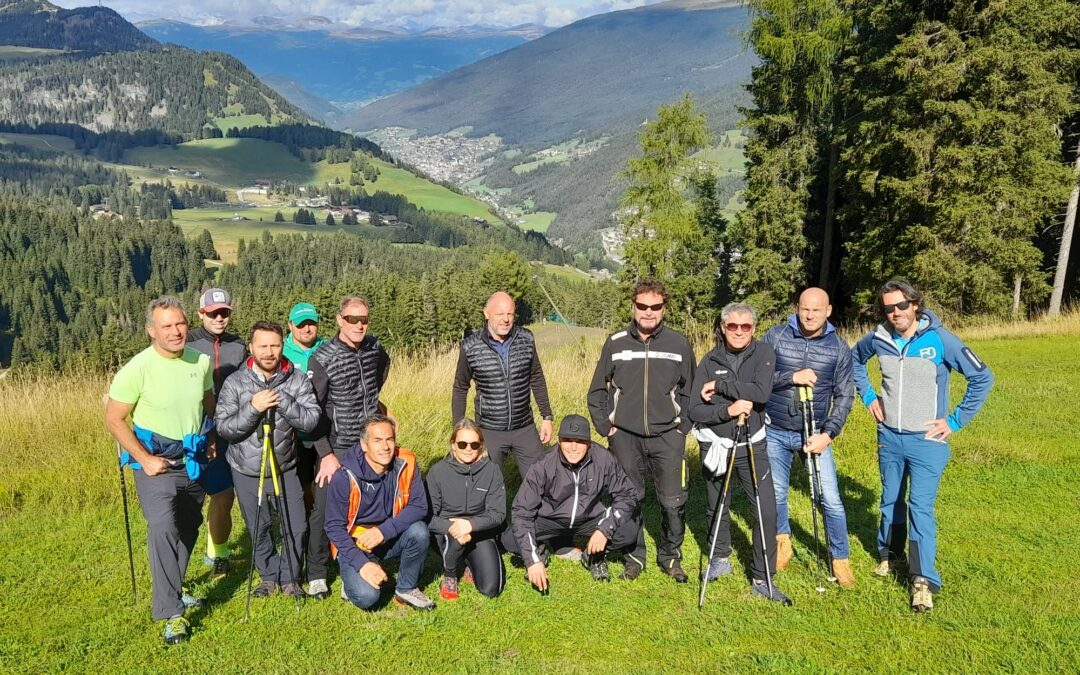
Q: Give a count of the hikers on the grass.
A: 13